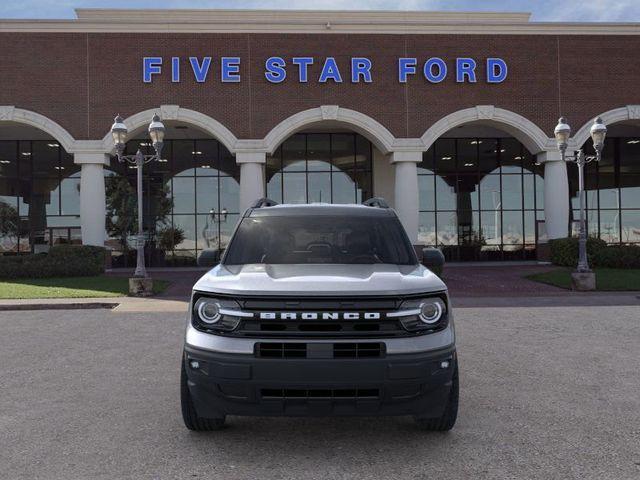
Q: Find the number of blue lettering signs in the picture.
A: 1